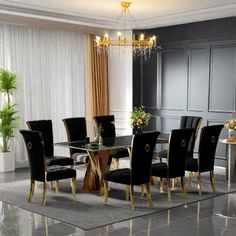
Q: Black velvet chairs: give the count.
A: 8